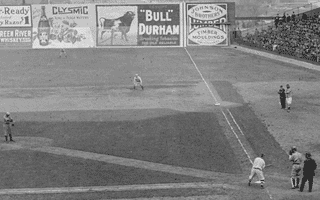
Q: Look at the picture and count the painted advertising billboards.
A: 5